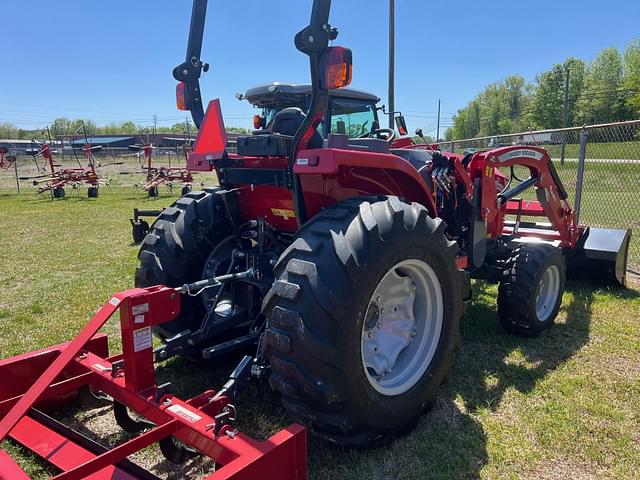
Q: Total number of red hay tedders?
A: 2